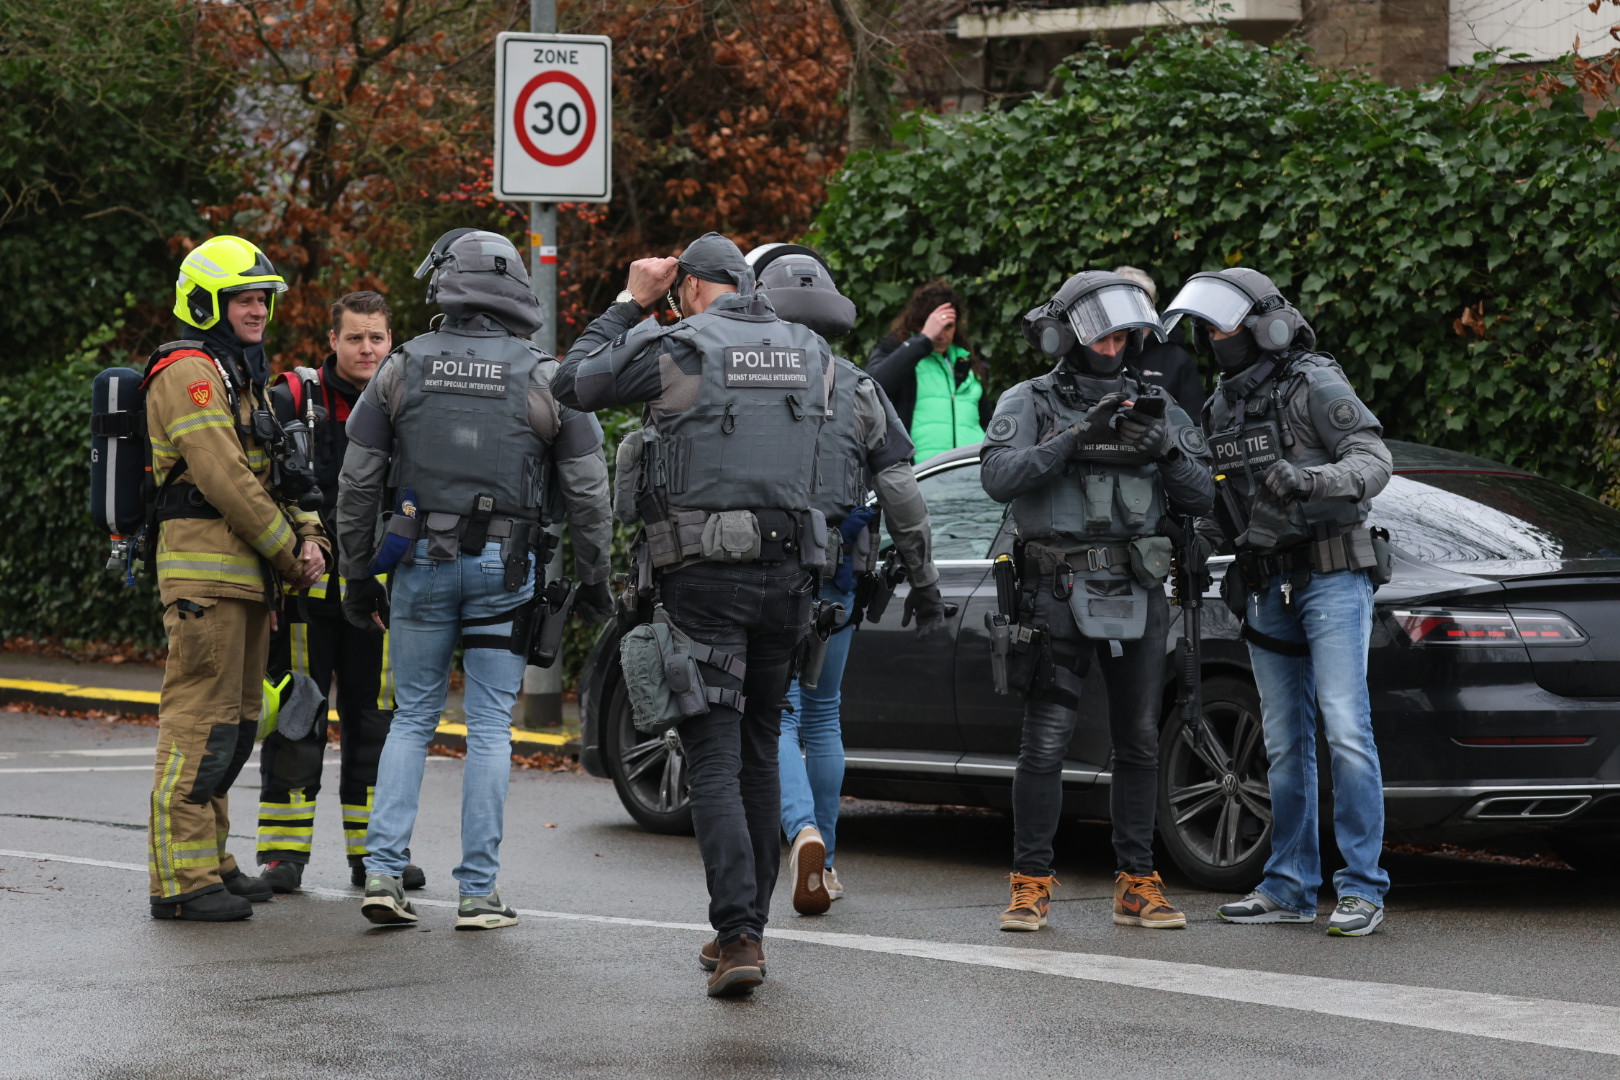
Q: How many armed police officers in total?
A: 5